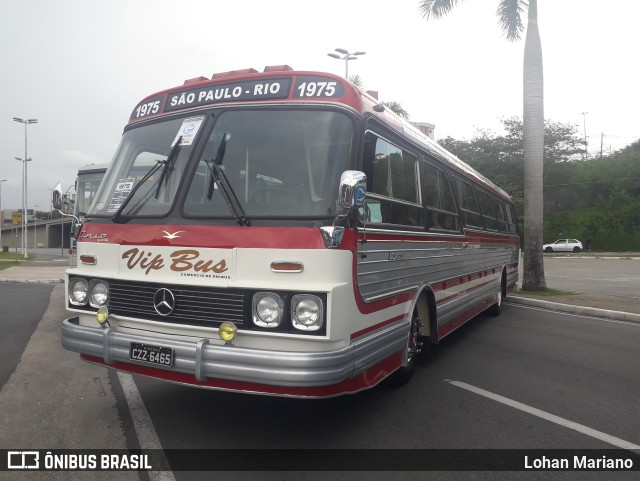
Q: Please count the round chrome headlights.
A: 4